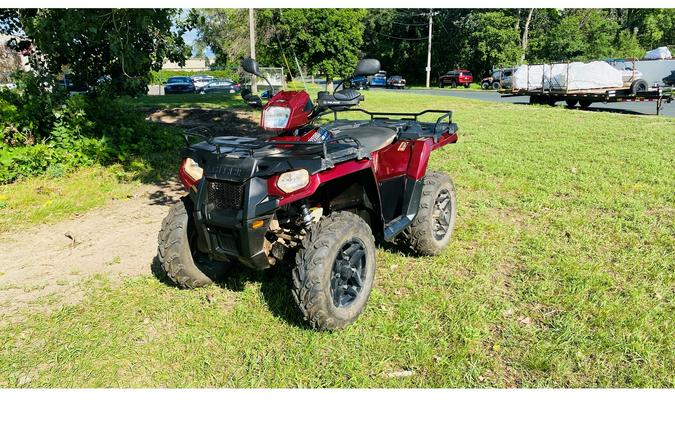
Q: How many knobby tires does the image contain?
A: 3